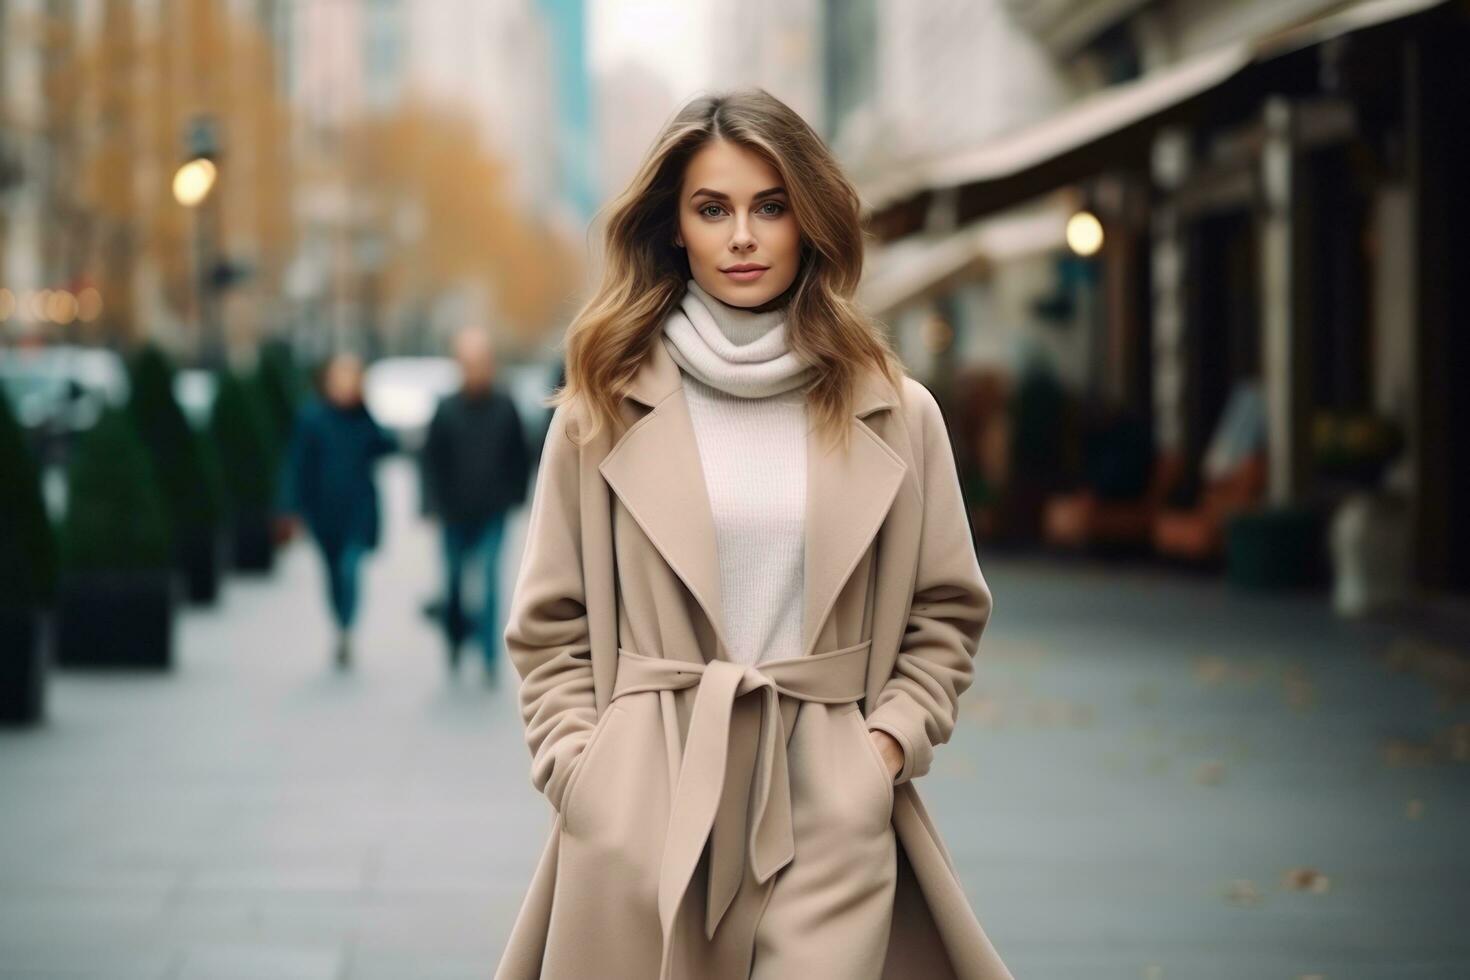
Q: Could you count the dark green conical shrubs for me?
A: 5